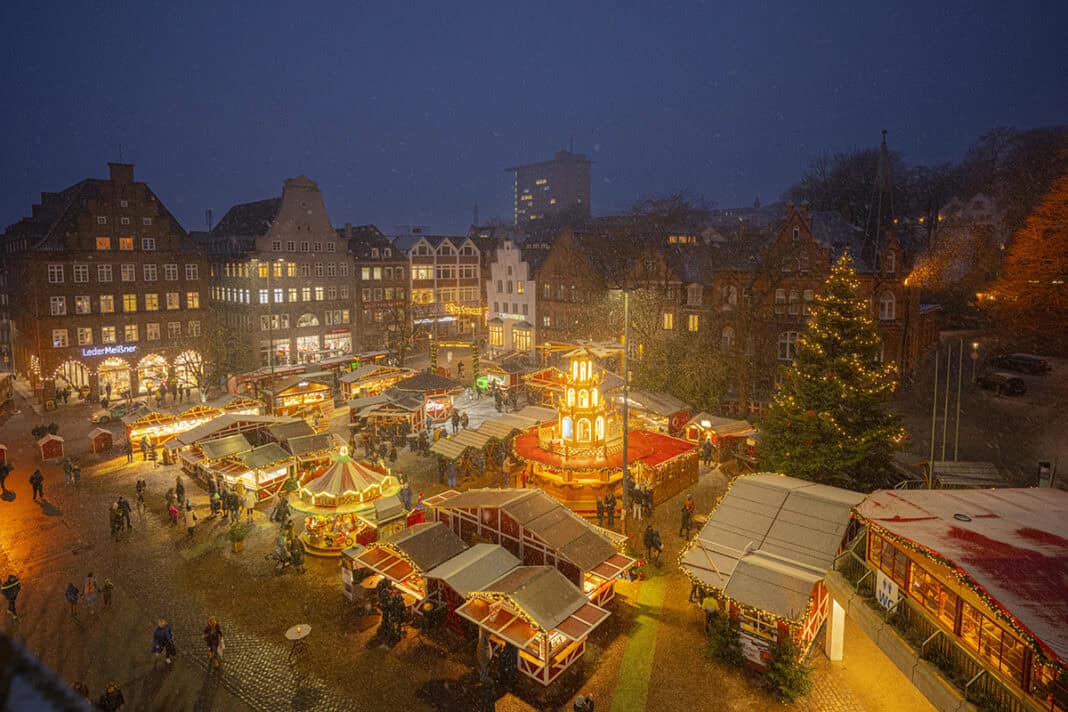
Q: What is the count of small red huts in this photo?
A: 3